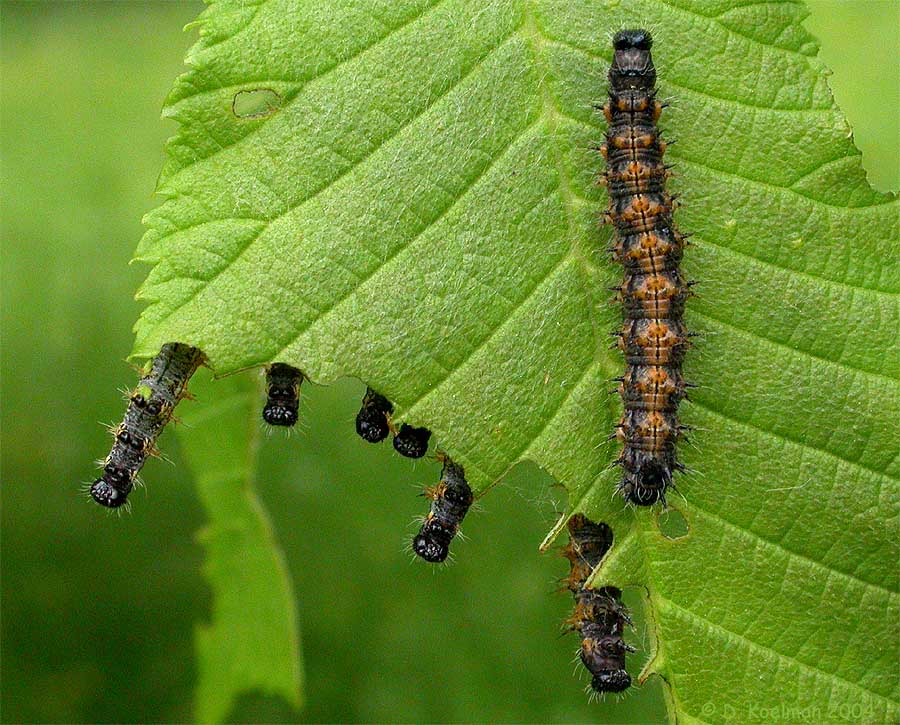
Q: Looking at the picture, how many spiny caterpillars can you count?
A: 7